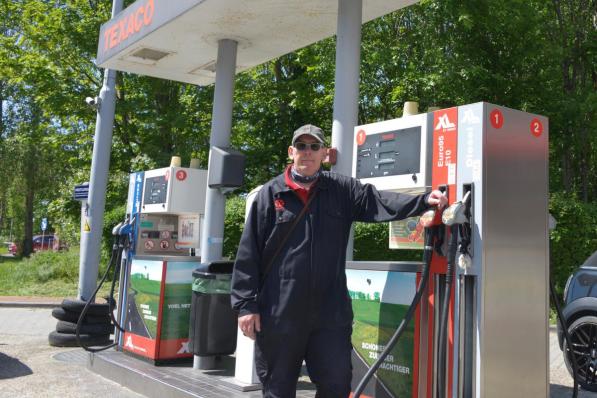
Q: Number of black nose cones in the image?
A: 0